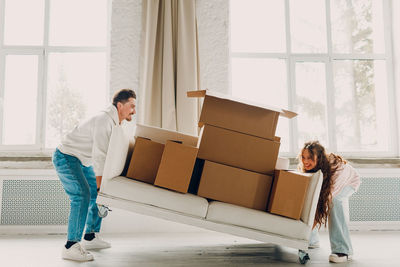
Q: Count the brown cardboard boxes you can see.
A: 6